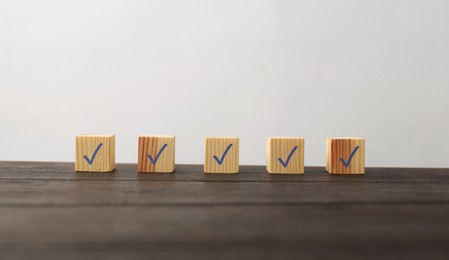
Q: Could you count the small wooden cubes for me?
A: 5